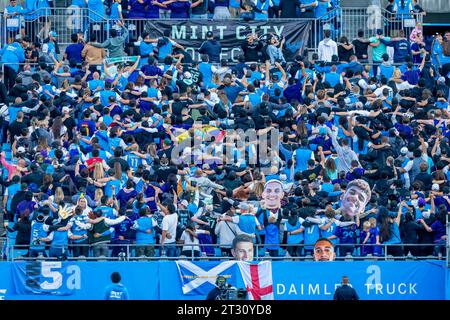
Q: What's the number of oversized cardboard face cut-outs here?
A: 4